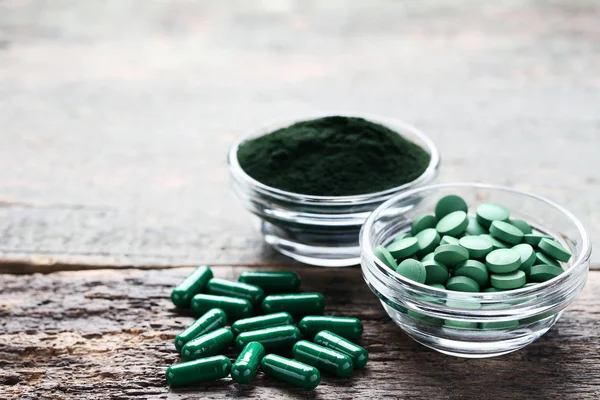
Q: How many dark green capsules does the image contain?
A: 15